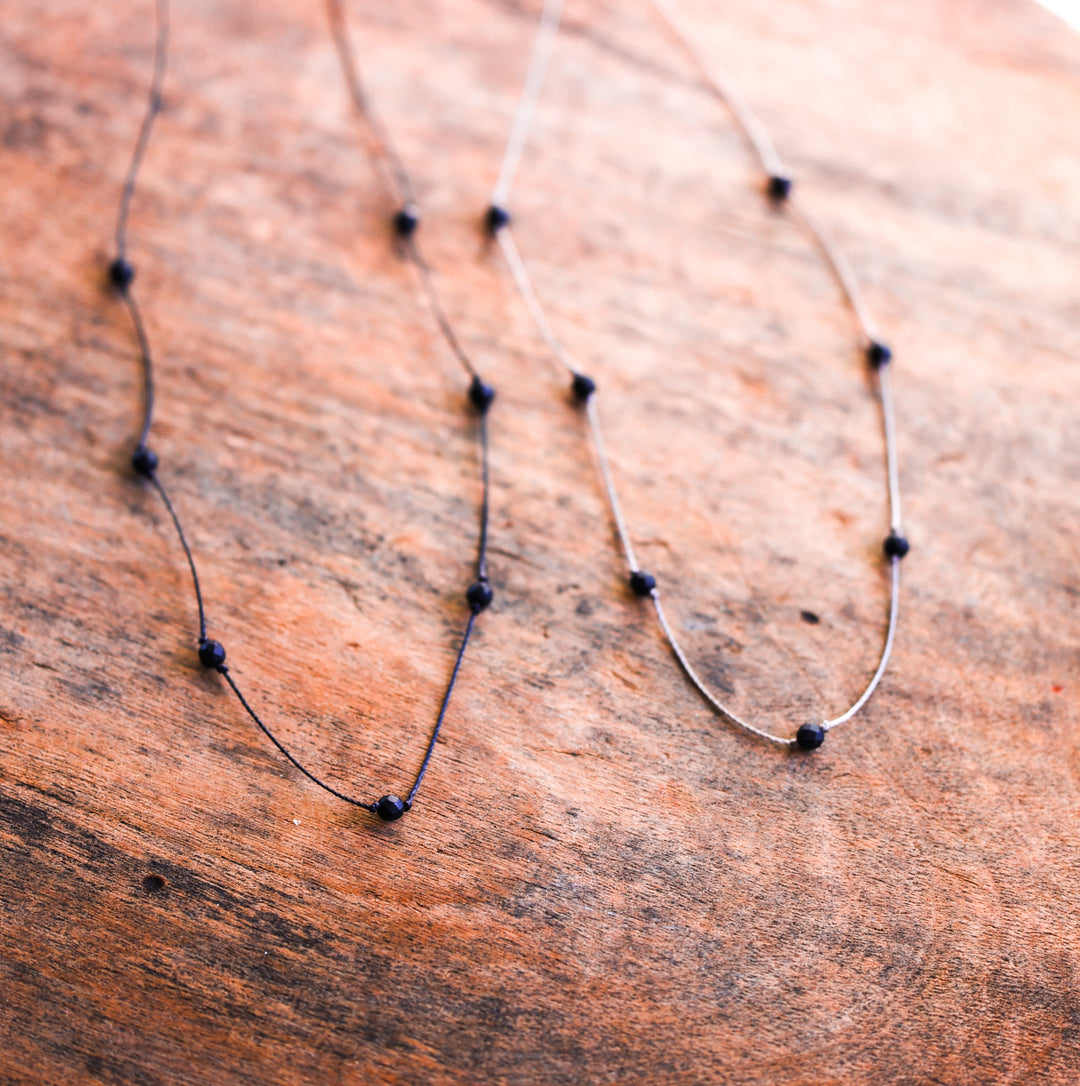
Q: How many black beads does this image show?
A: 14